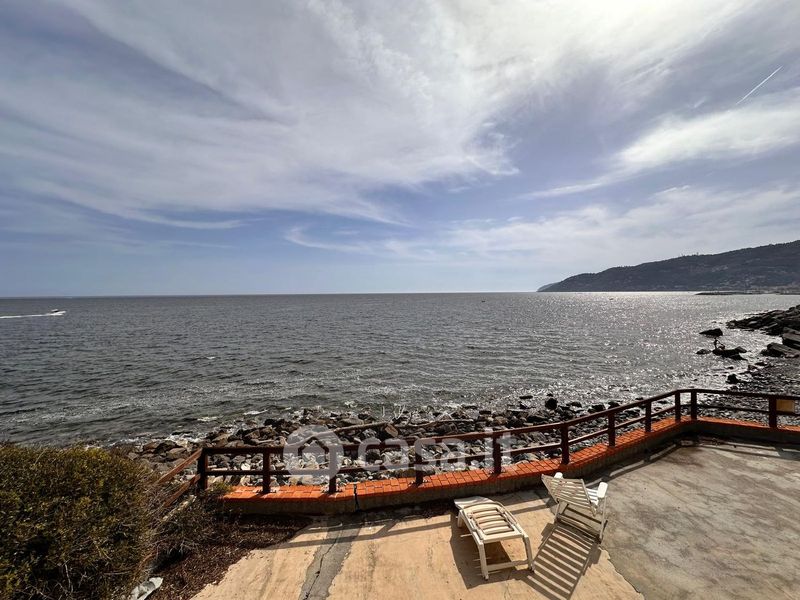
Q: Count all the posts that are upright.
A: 11